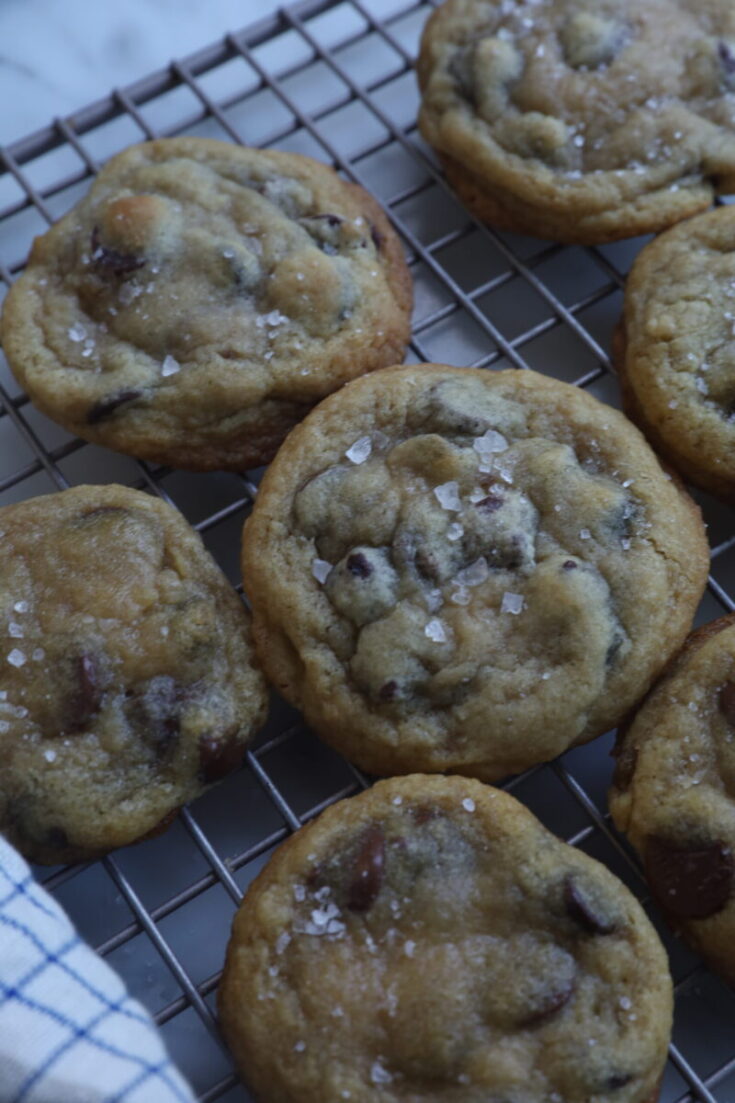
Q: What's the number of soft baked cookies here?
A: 7